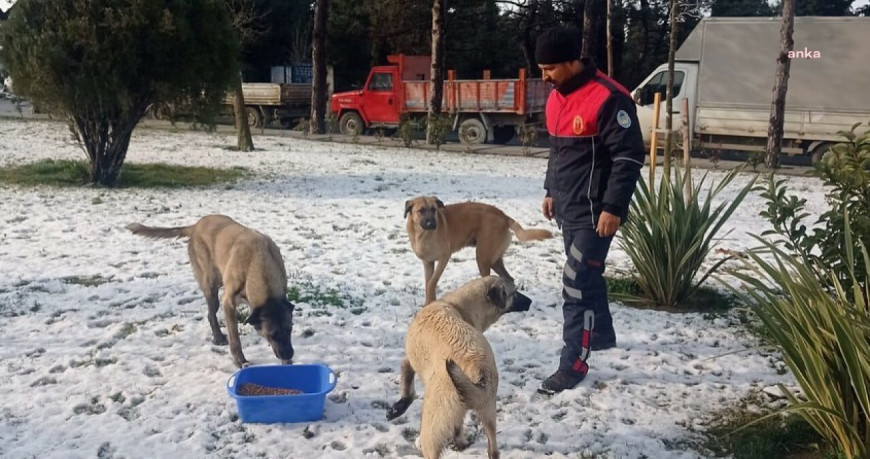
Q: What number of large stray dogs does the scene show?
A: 3